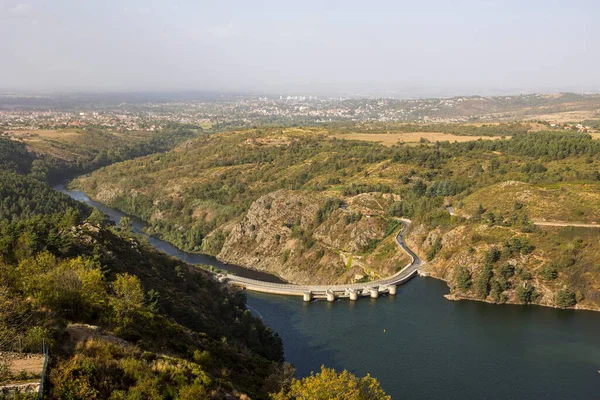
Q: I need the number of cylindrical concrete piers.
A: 5